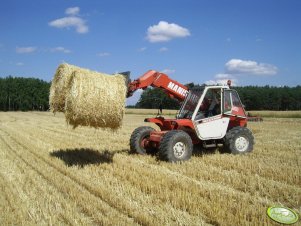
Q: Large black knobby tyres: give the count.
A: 3